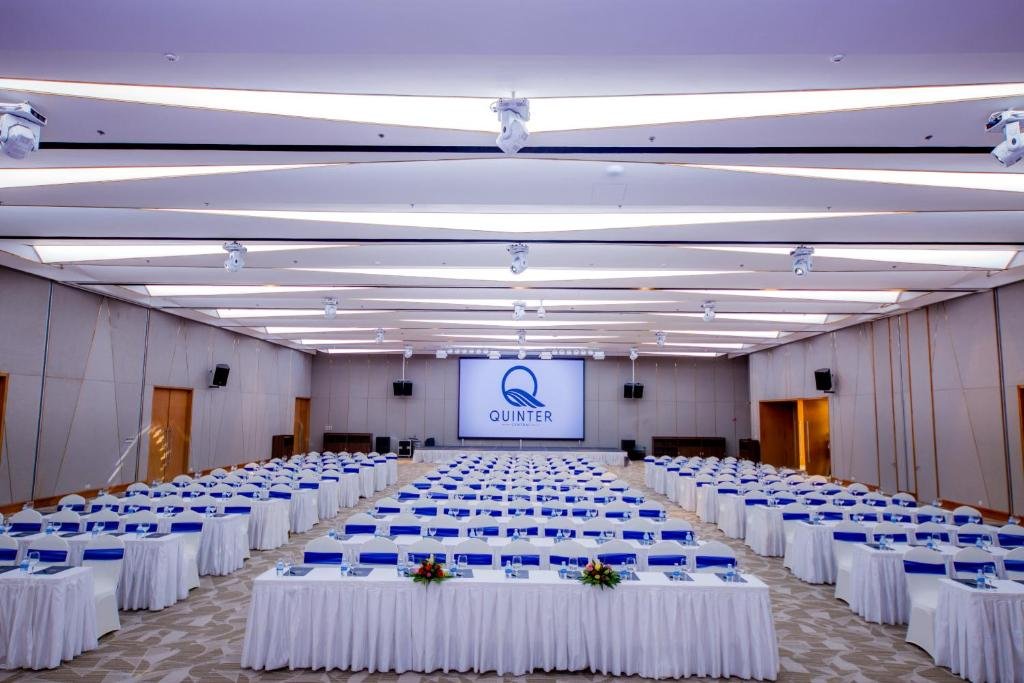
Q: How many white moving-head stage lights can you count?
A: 15